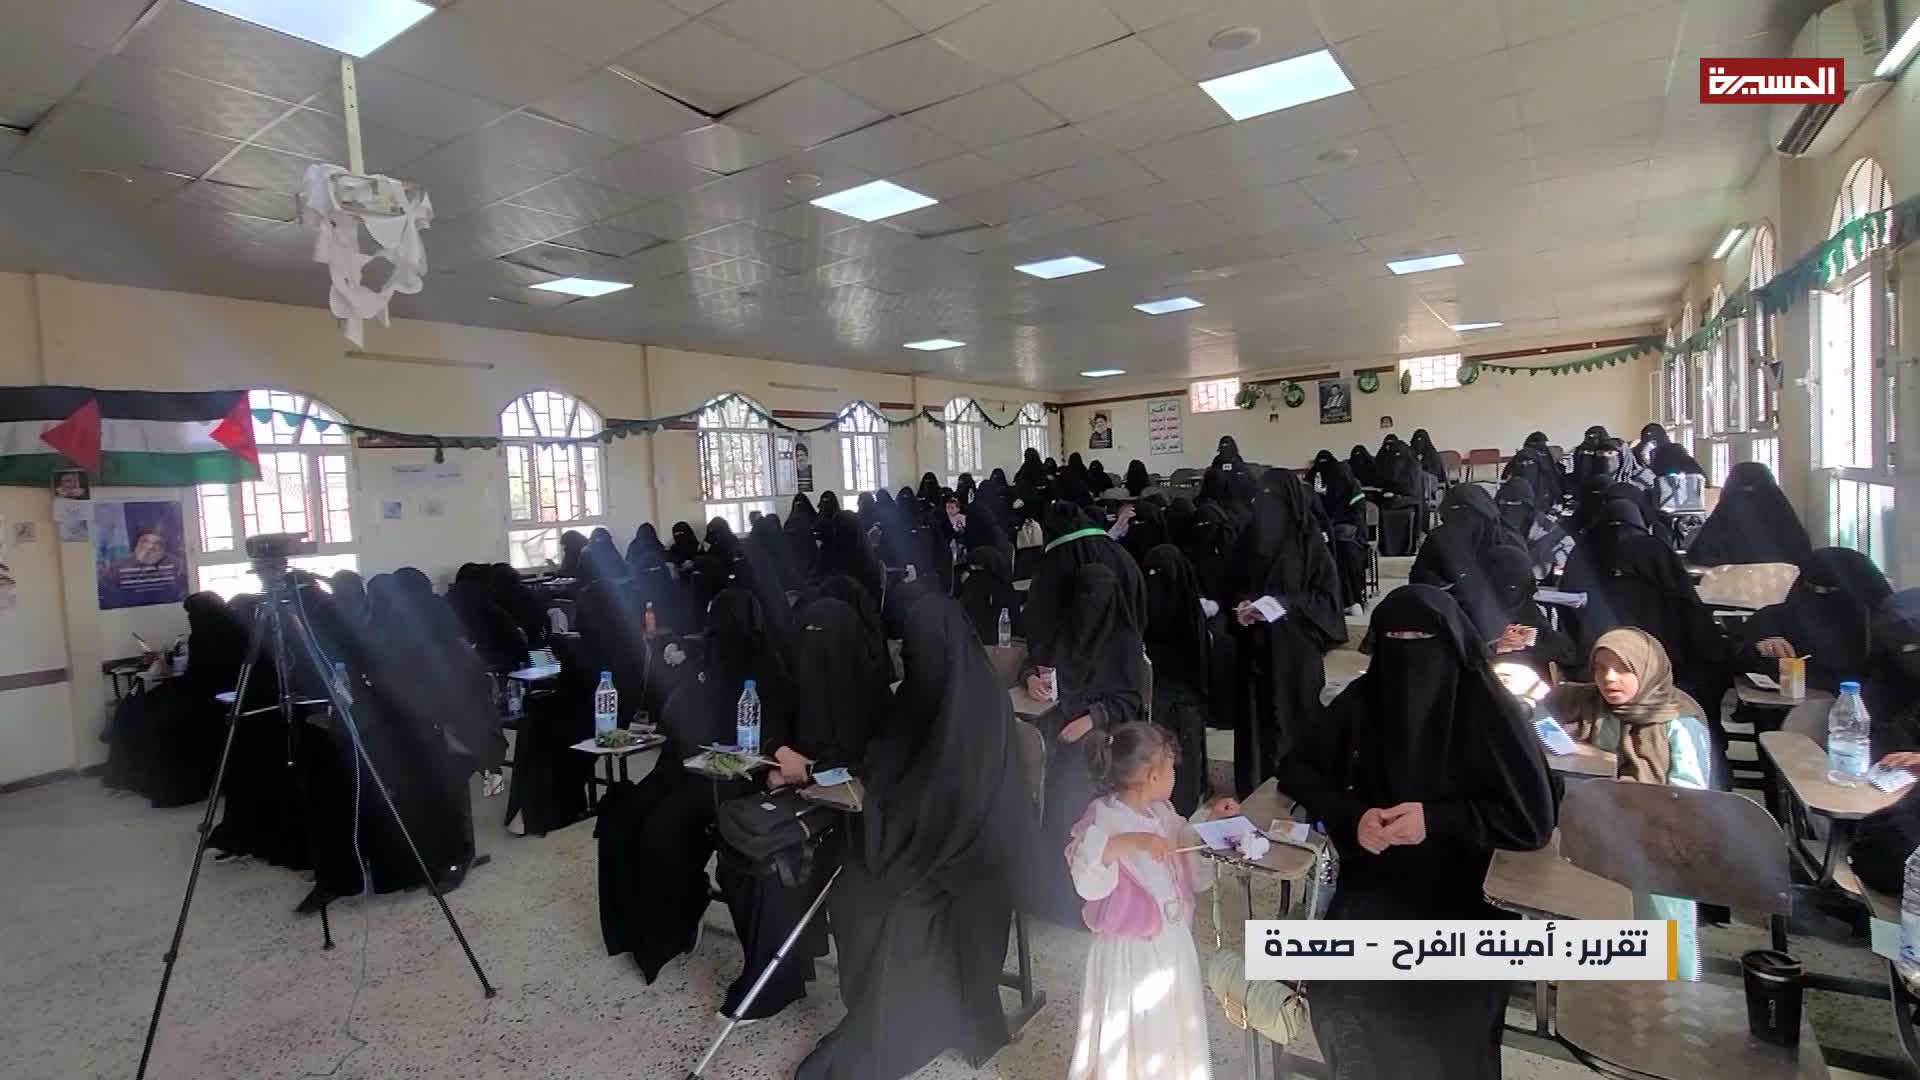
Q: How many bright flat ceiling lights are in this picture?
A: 10